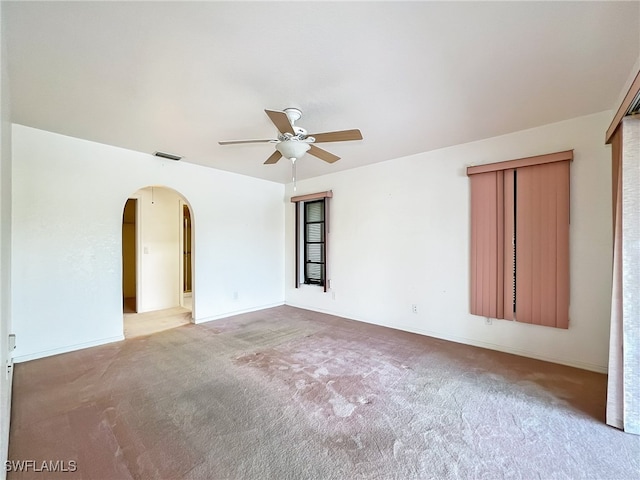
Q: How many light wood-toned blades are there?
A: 5